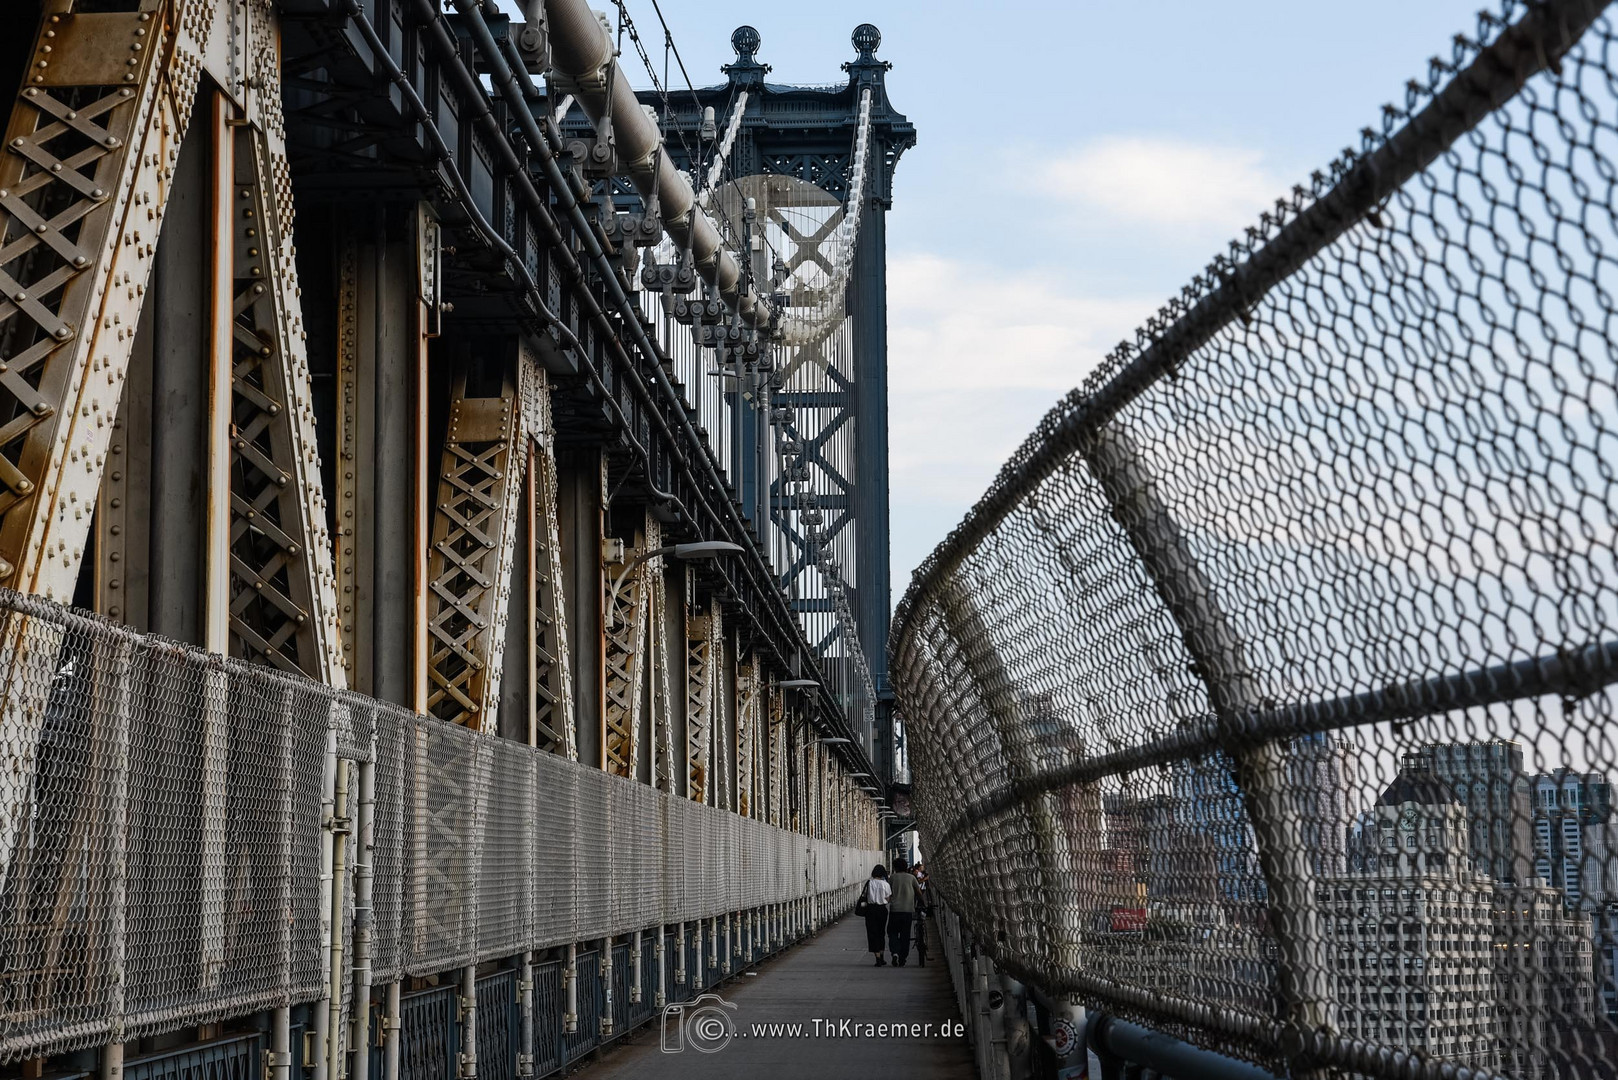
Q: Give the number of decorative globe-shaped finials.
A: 2